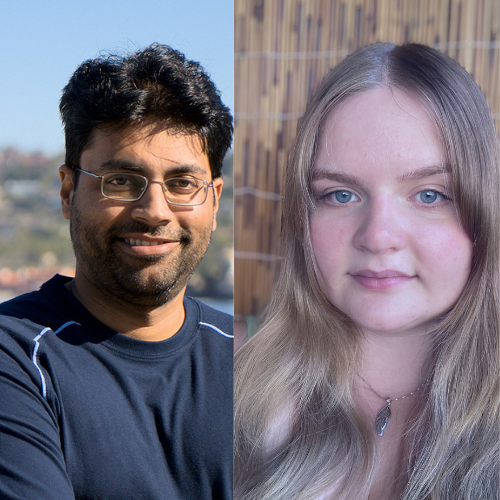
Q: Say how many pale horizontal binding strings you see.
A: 4